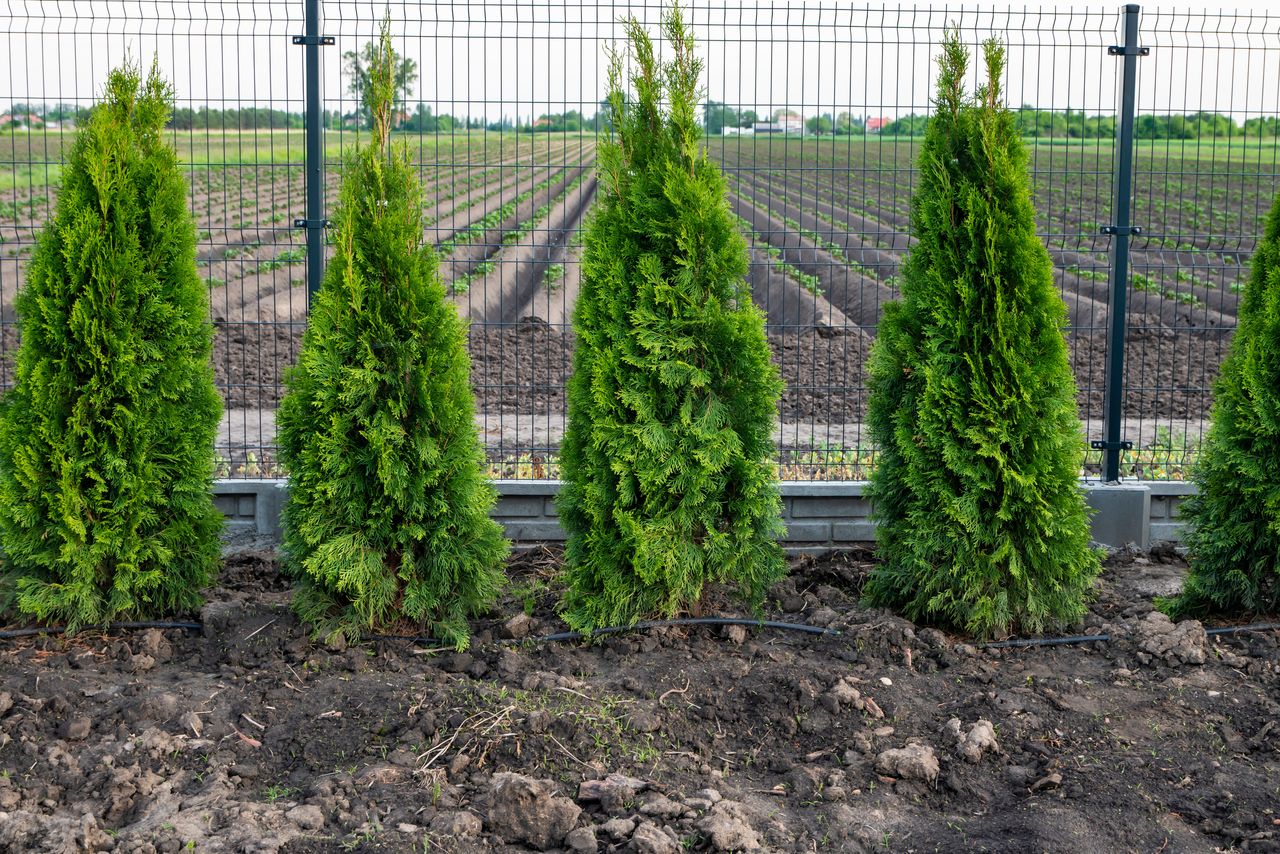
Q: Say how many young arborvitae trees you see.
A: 5